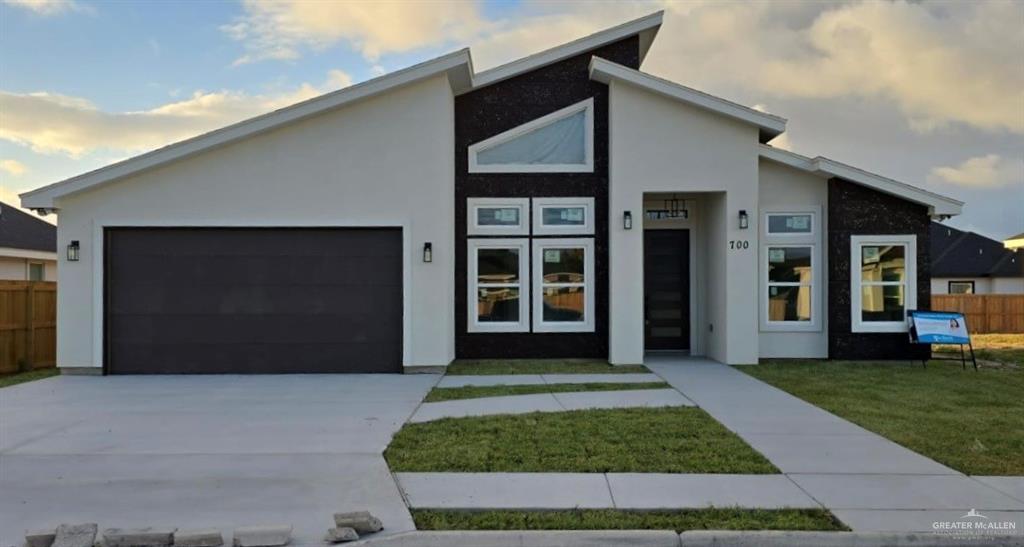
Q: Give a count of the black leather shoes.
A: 0